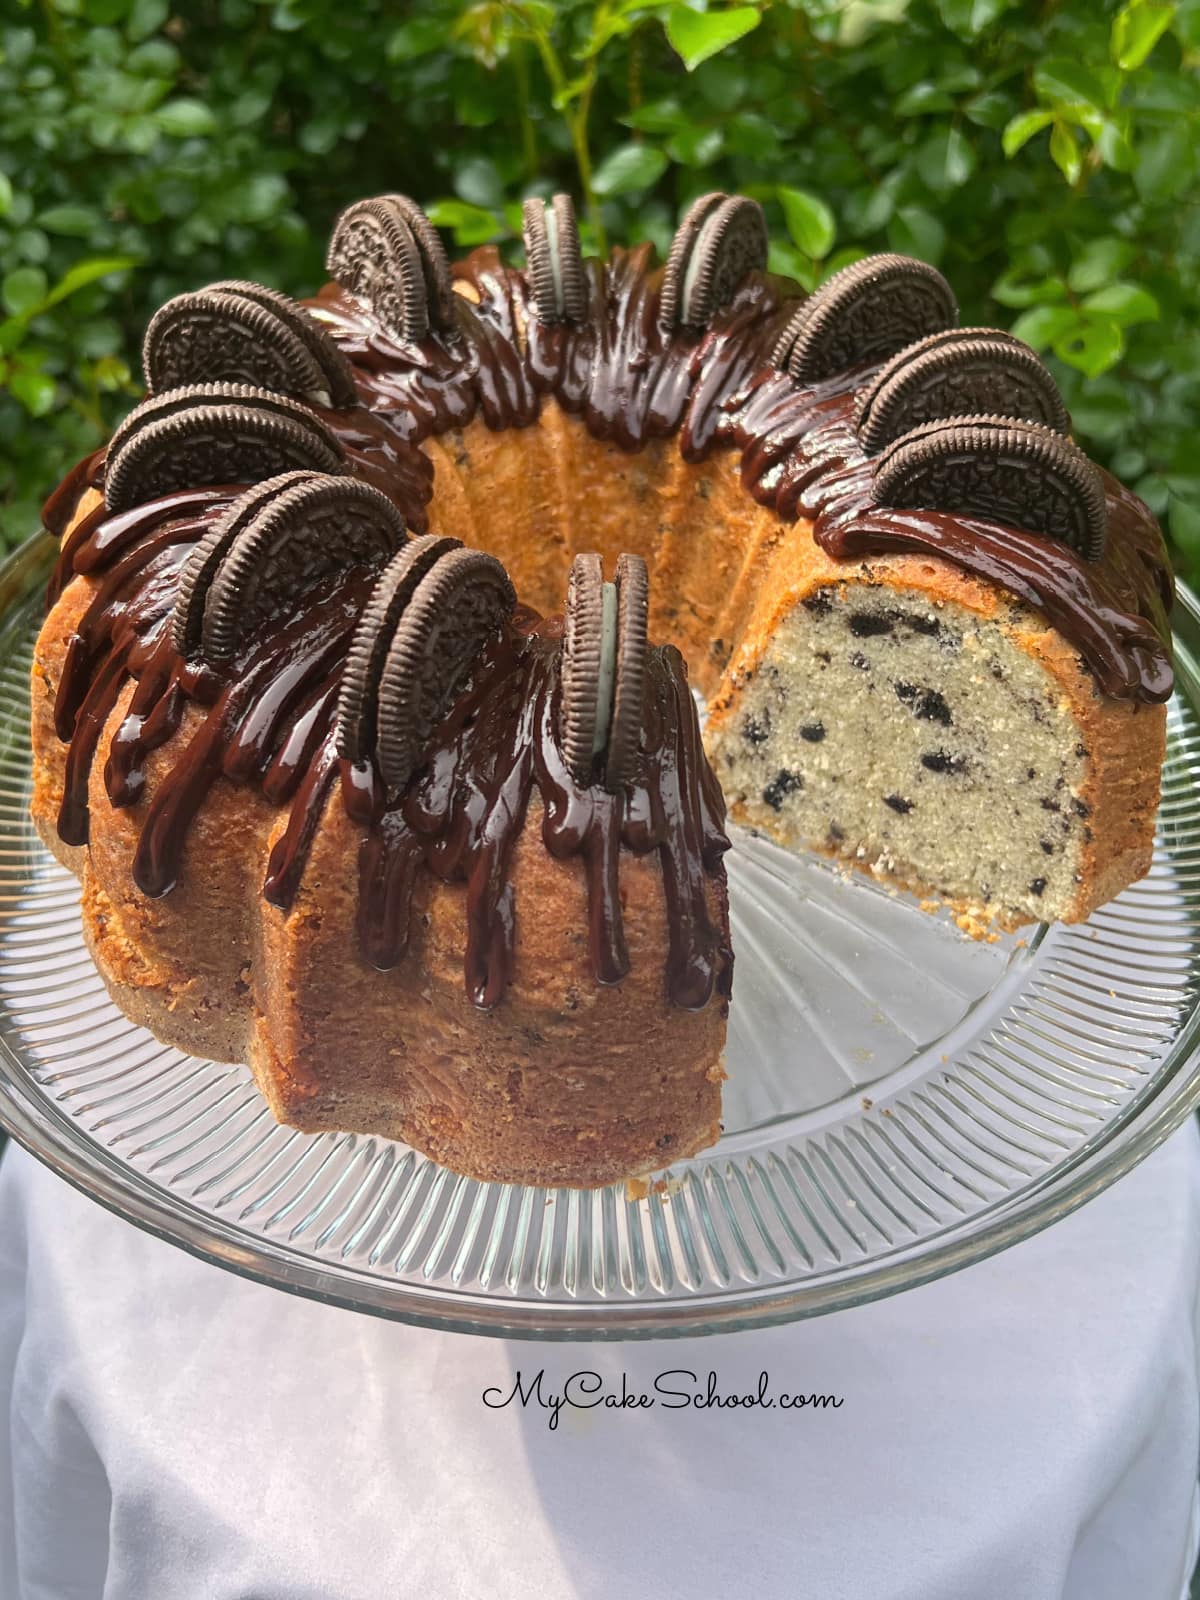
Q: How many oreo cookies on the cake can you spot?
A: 11